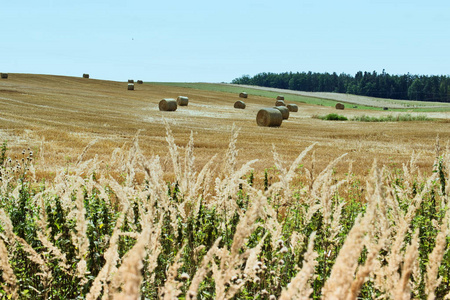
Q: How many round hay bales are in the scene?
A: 15